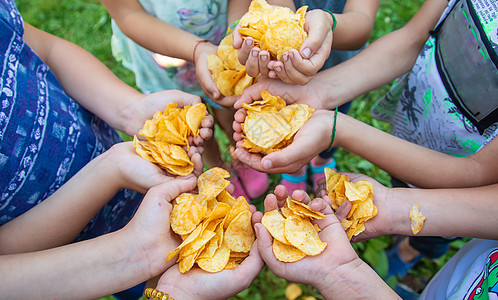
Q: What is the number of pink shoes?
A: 4